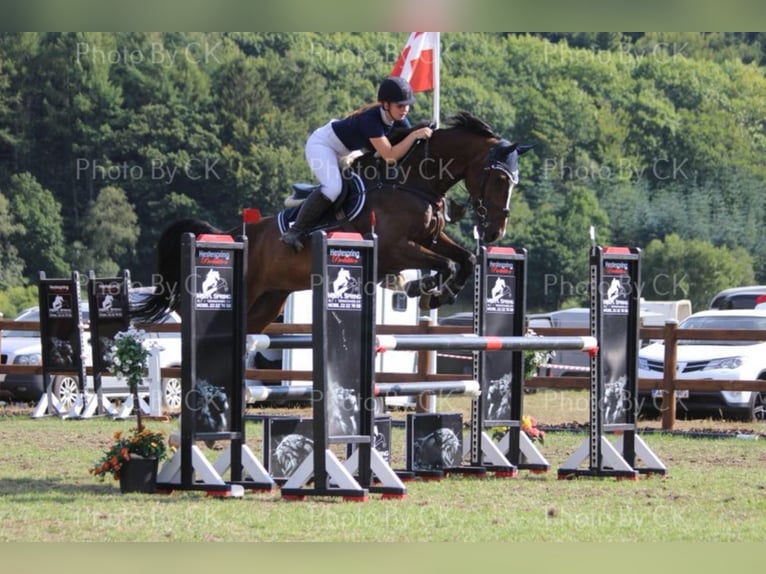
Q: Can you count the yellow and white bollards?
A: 0